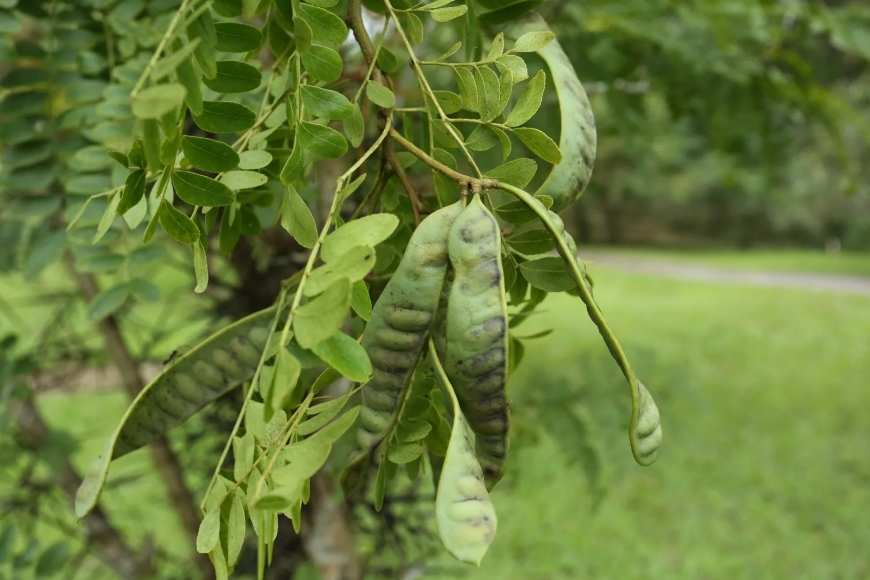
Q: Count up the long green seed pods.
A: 6